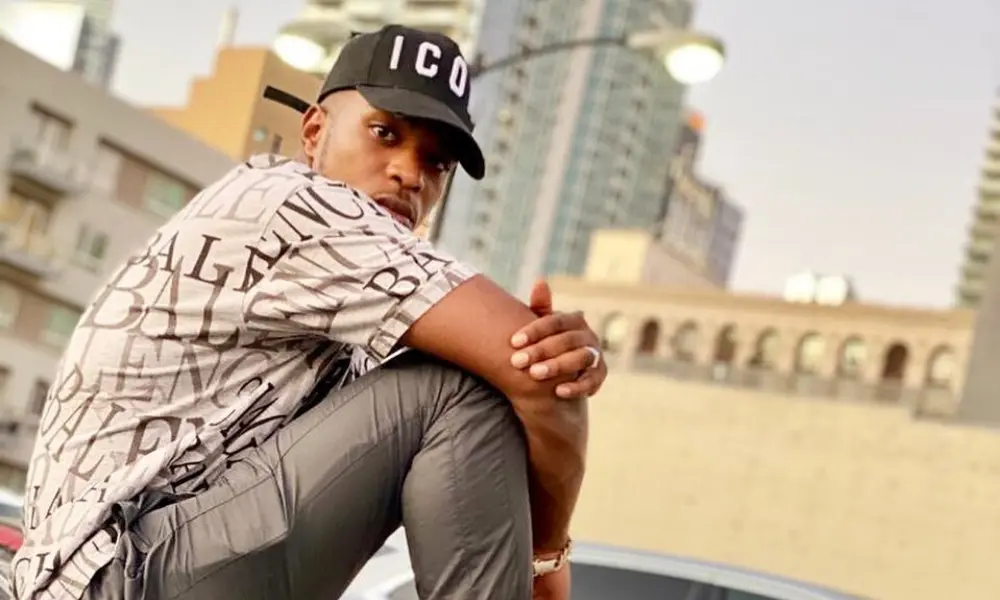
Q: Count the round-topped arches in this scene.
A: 9